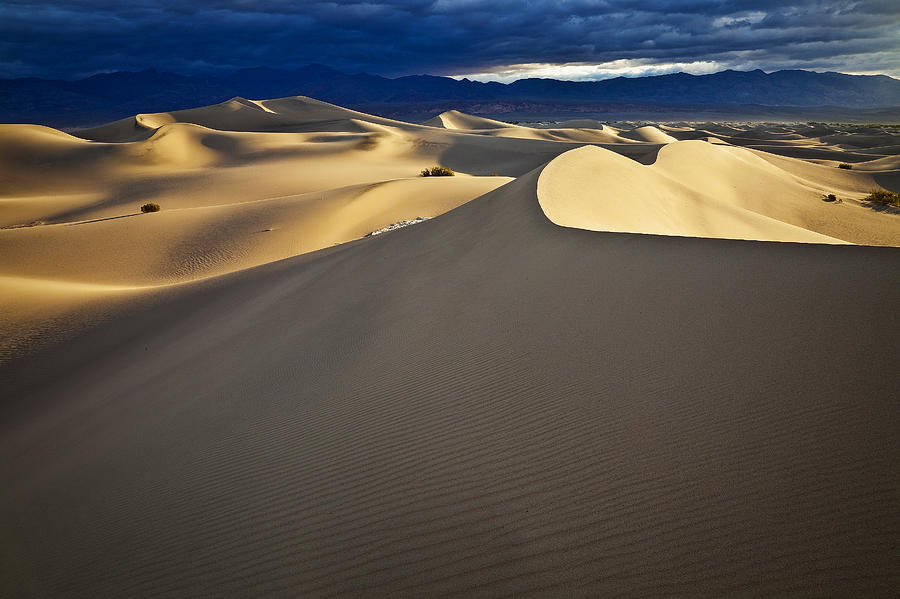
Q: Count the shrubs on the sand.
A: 5